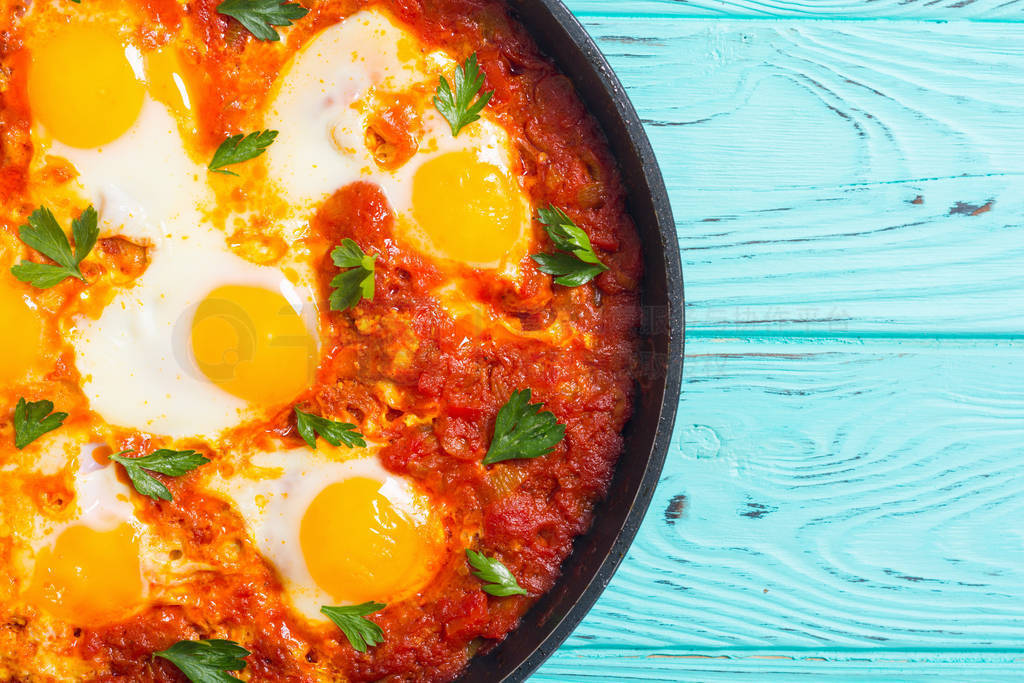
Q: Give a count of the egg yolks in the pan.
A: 6